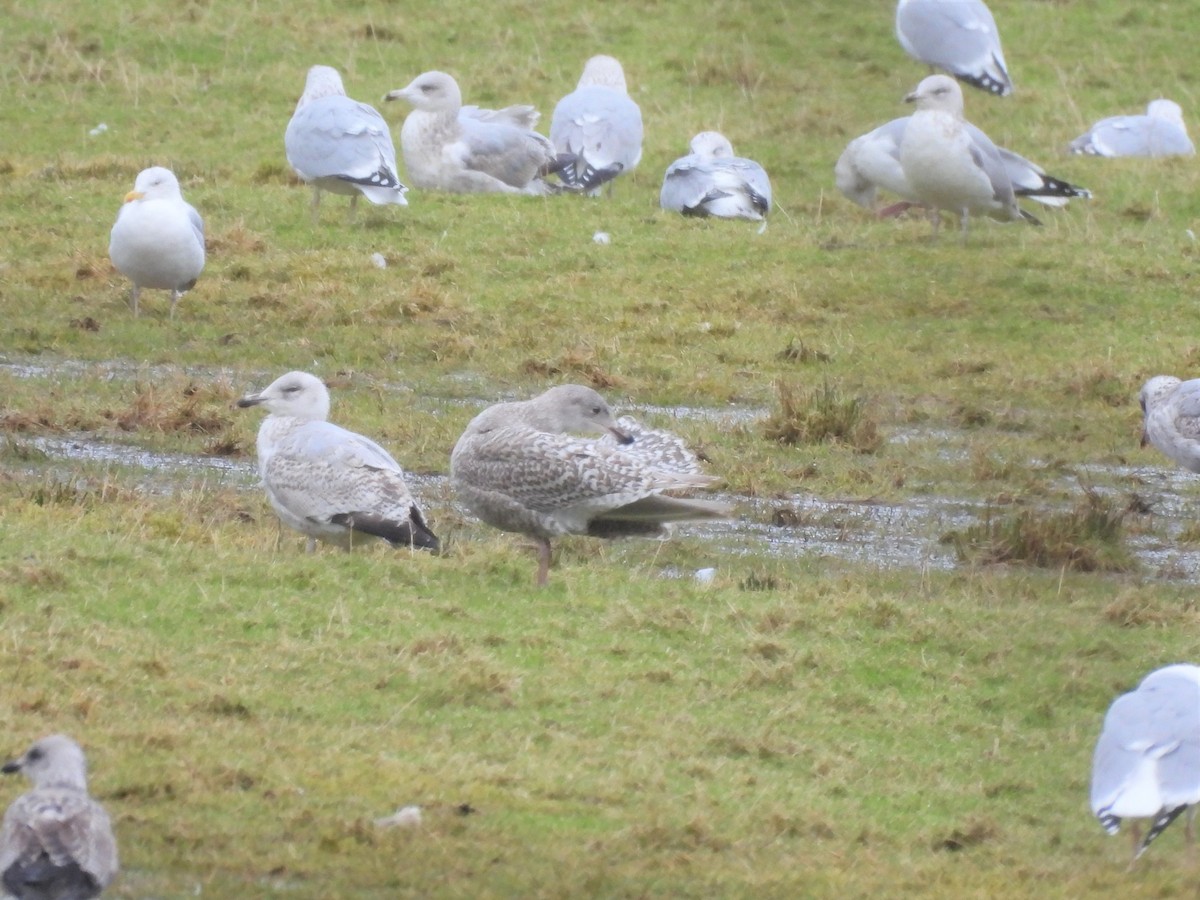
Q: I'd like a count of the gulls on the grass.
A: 14